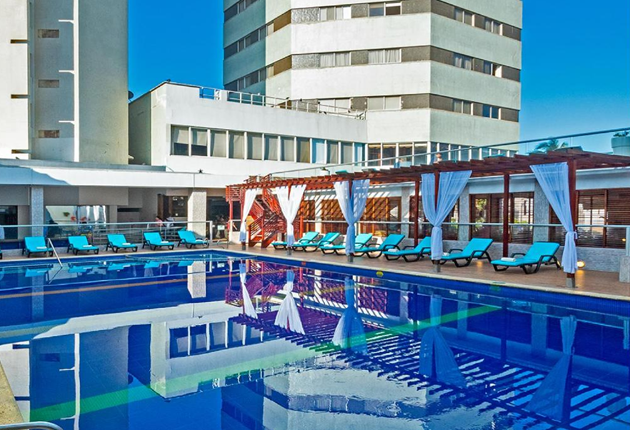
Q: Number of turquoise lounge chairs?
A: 12